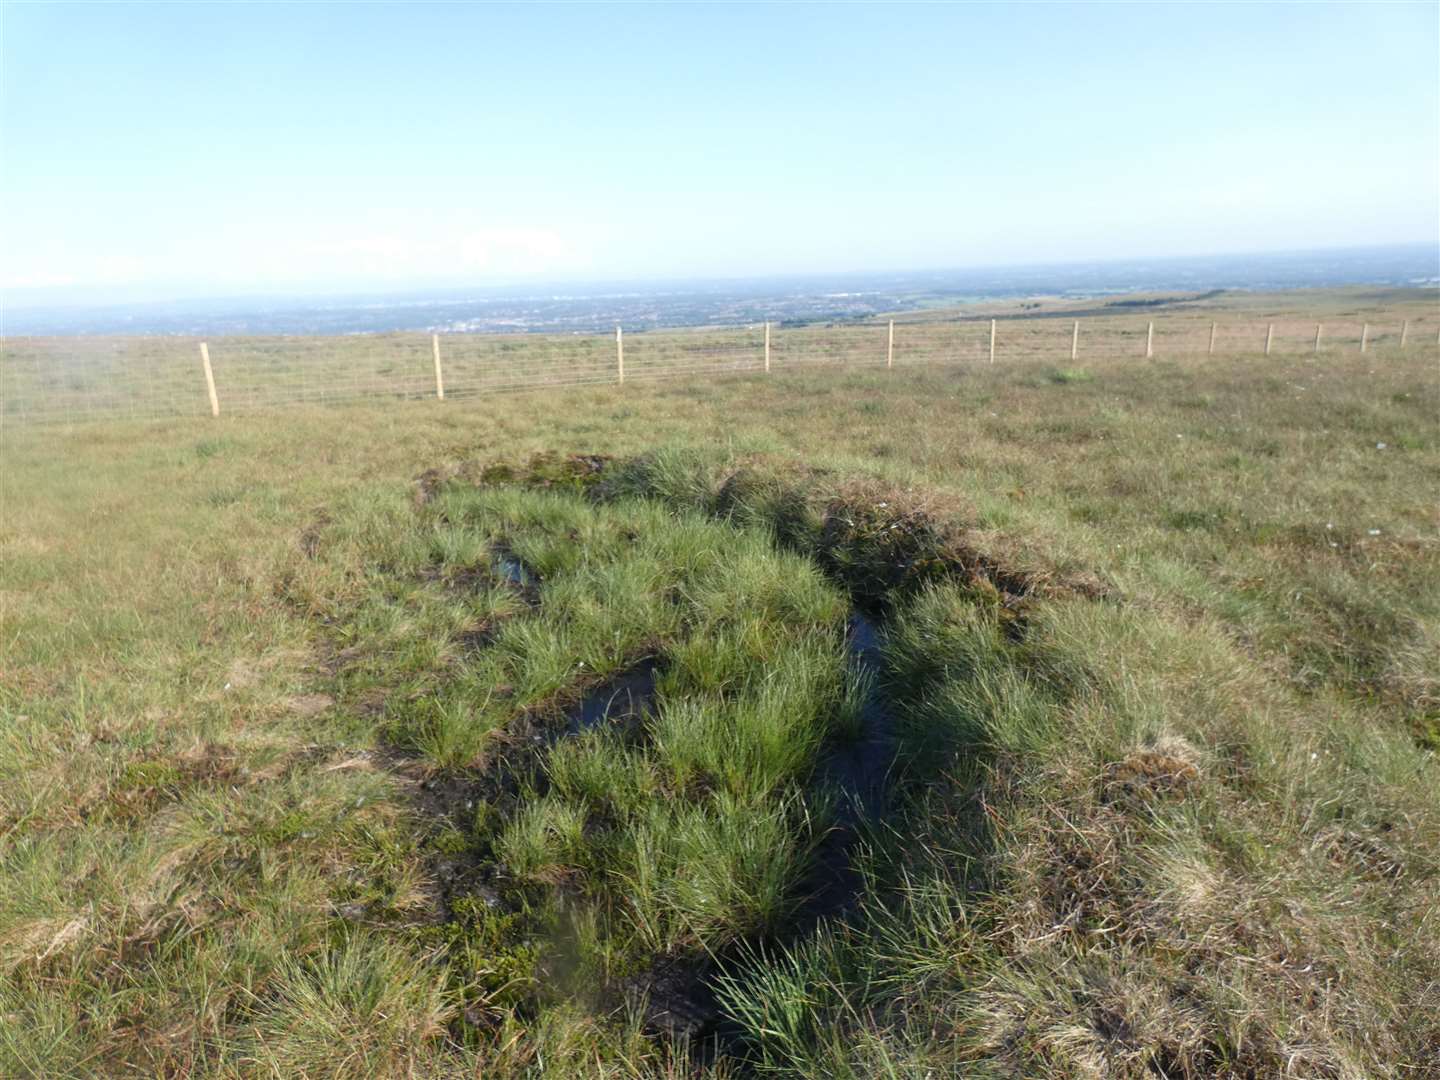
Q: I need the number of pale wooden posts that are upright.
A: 13